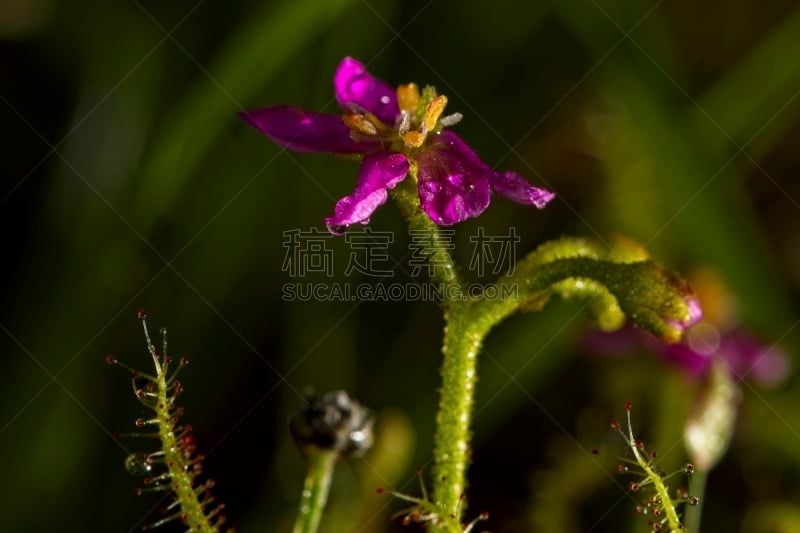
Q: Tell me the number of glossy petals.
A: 5